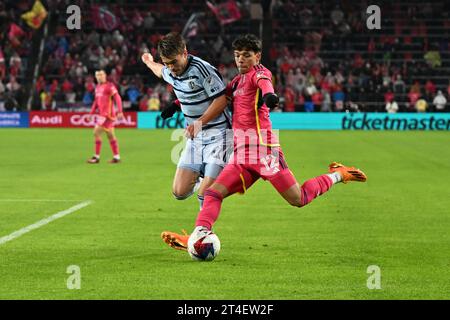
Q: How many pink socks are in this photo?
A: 4